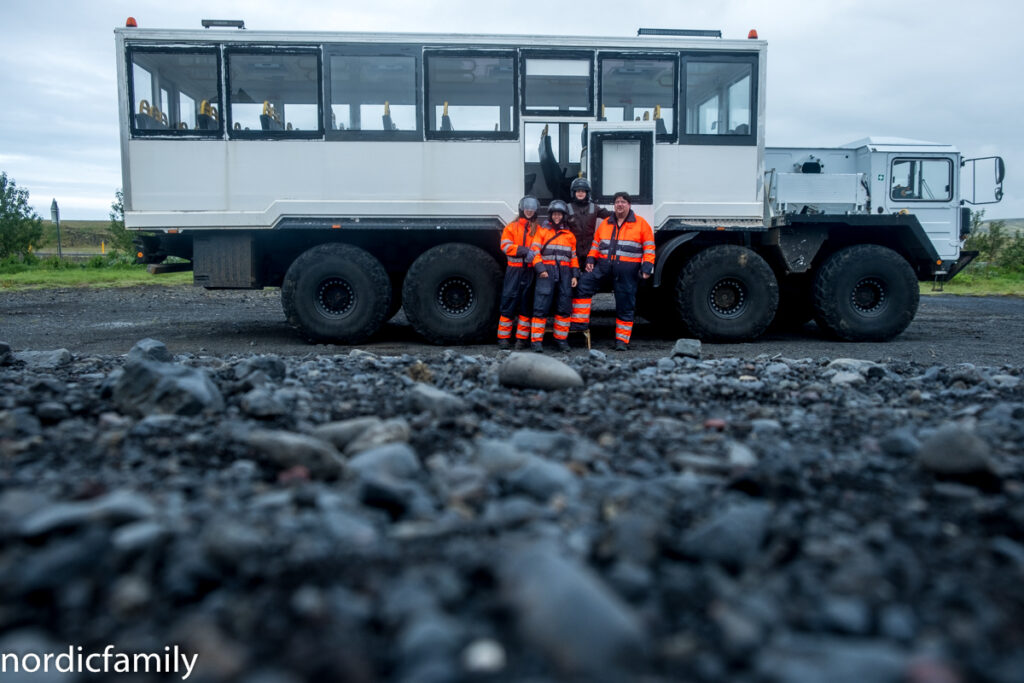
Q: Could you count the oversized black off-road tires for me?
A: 4